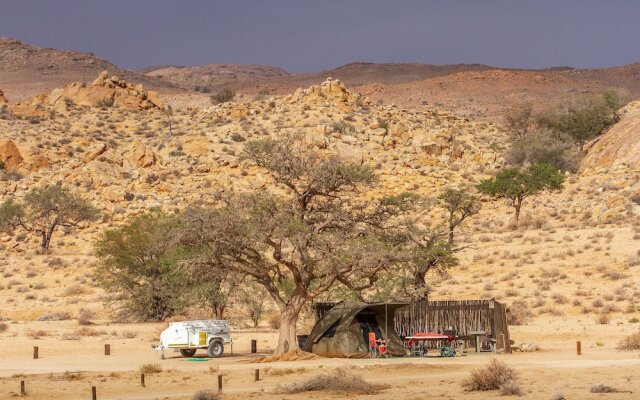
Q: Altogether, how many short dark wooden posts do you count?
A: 9